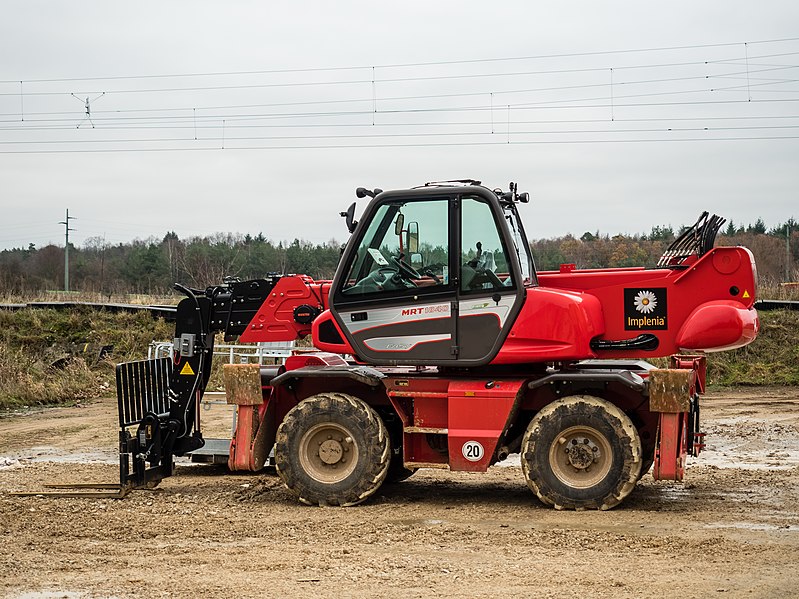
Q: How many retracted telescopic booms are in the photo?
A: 1